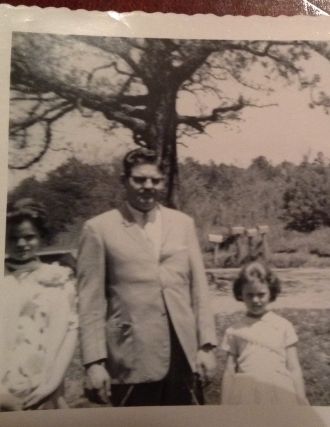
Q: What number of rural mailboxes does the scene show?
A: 4